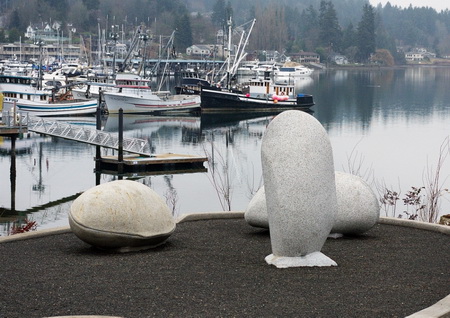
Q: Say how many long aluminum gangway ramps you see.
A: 1